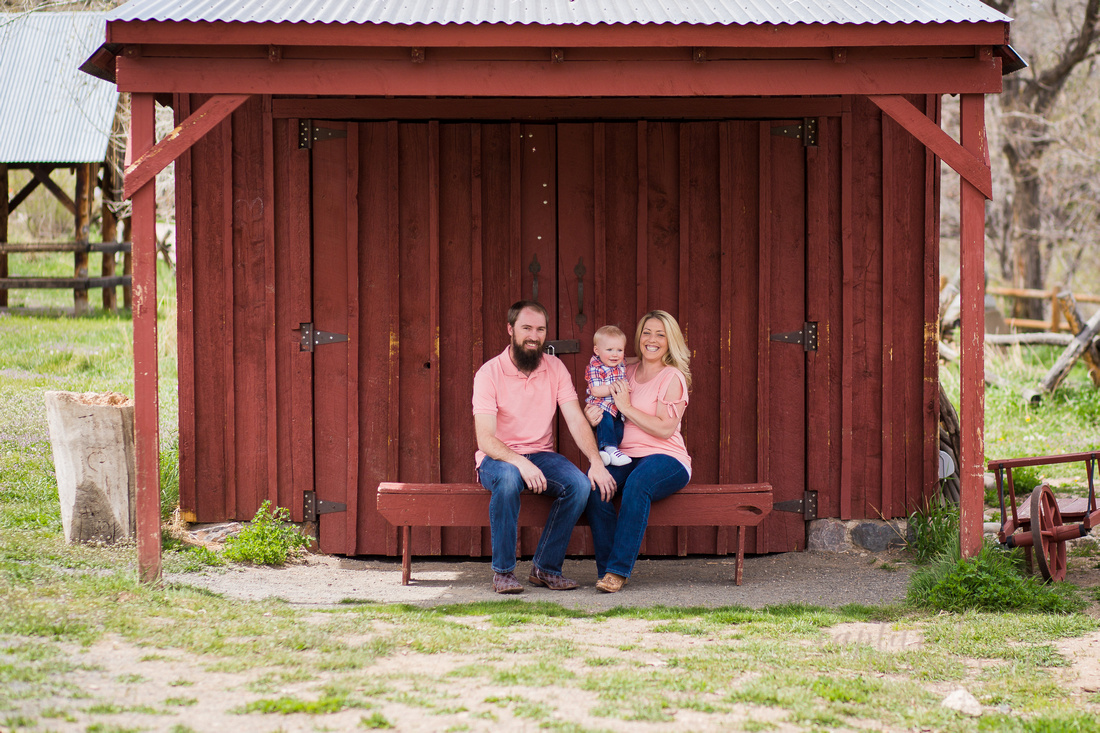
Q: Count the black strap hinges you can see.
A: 6